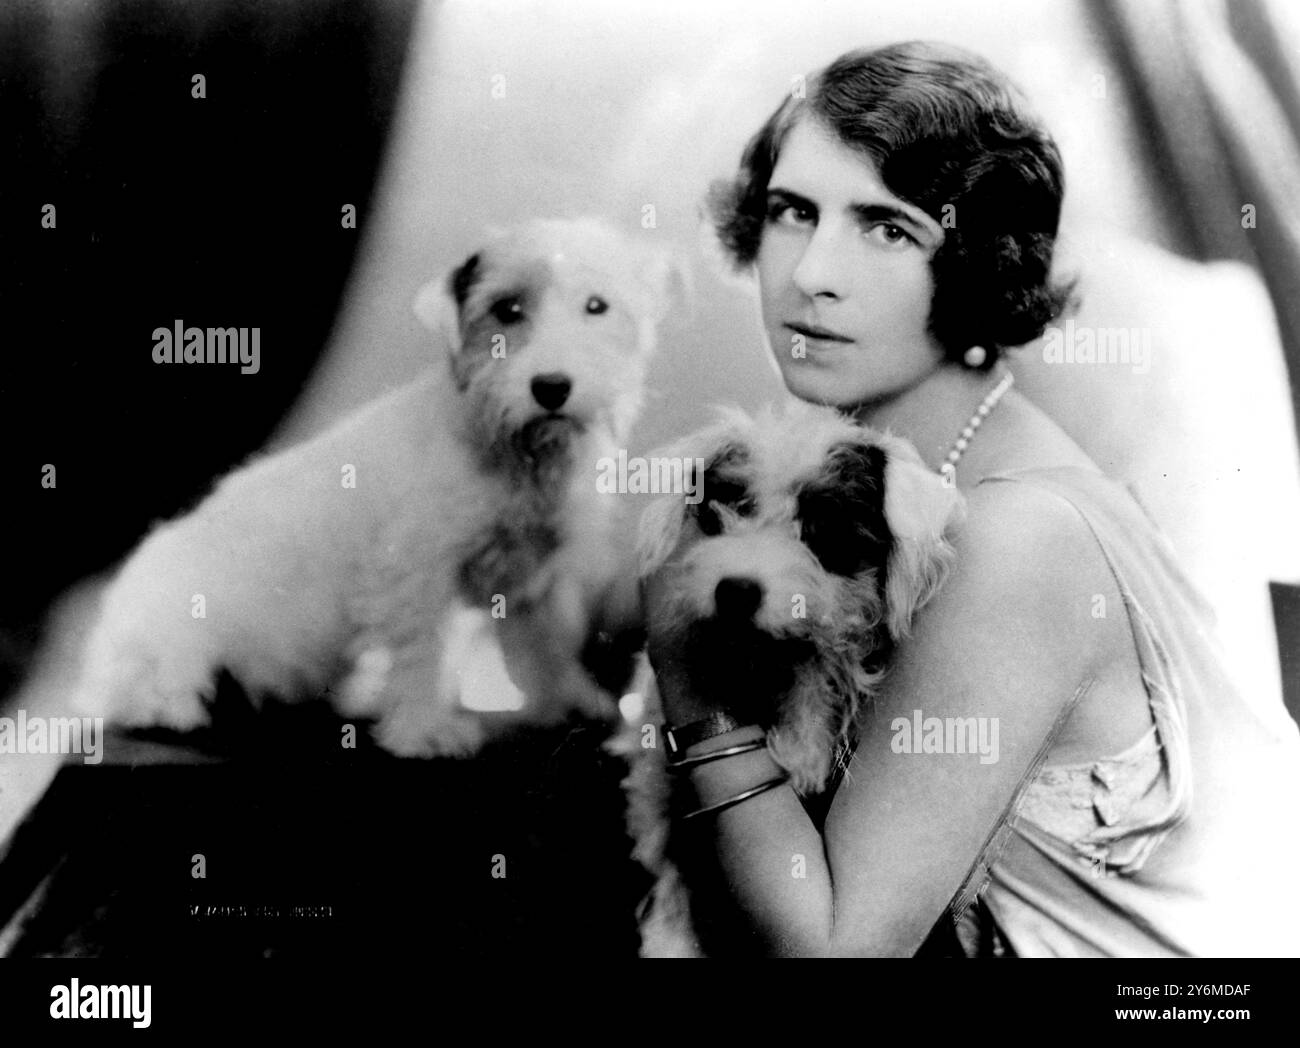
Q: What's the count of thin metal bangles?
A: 2